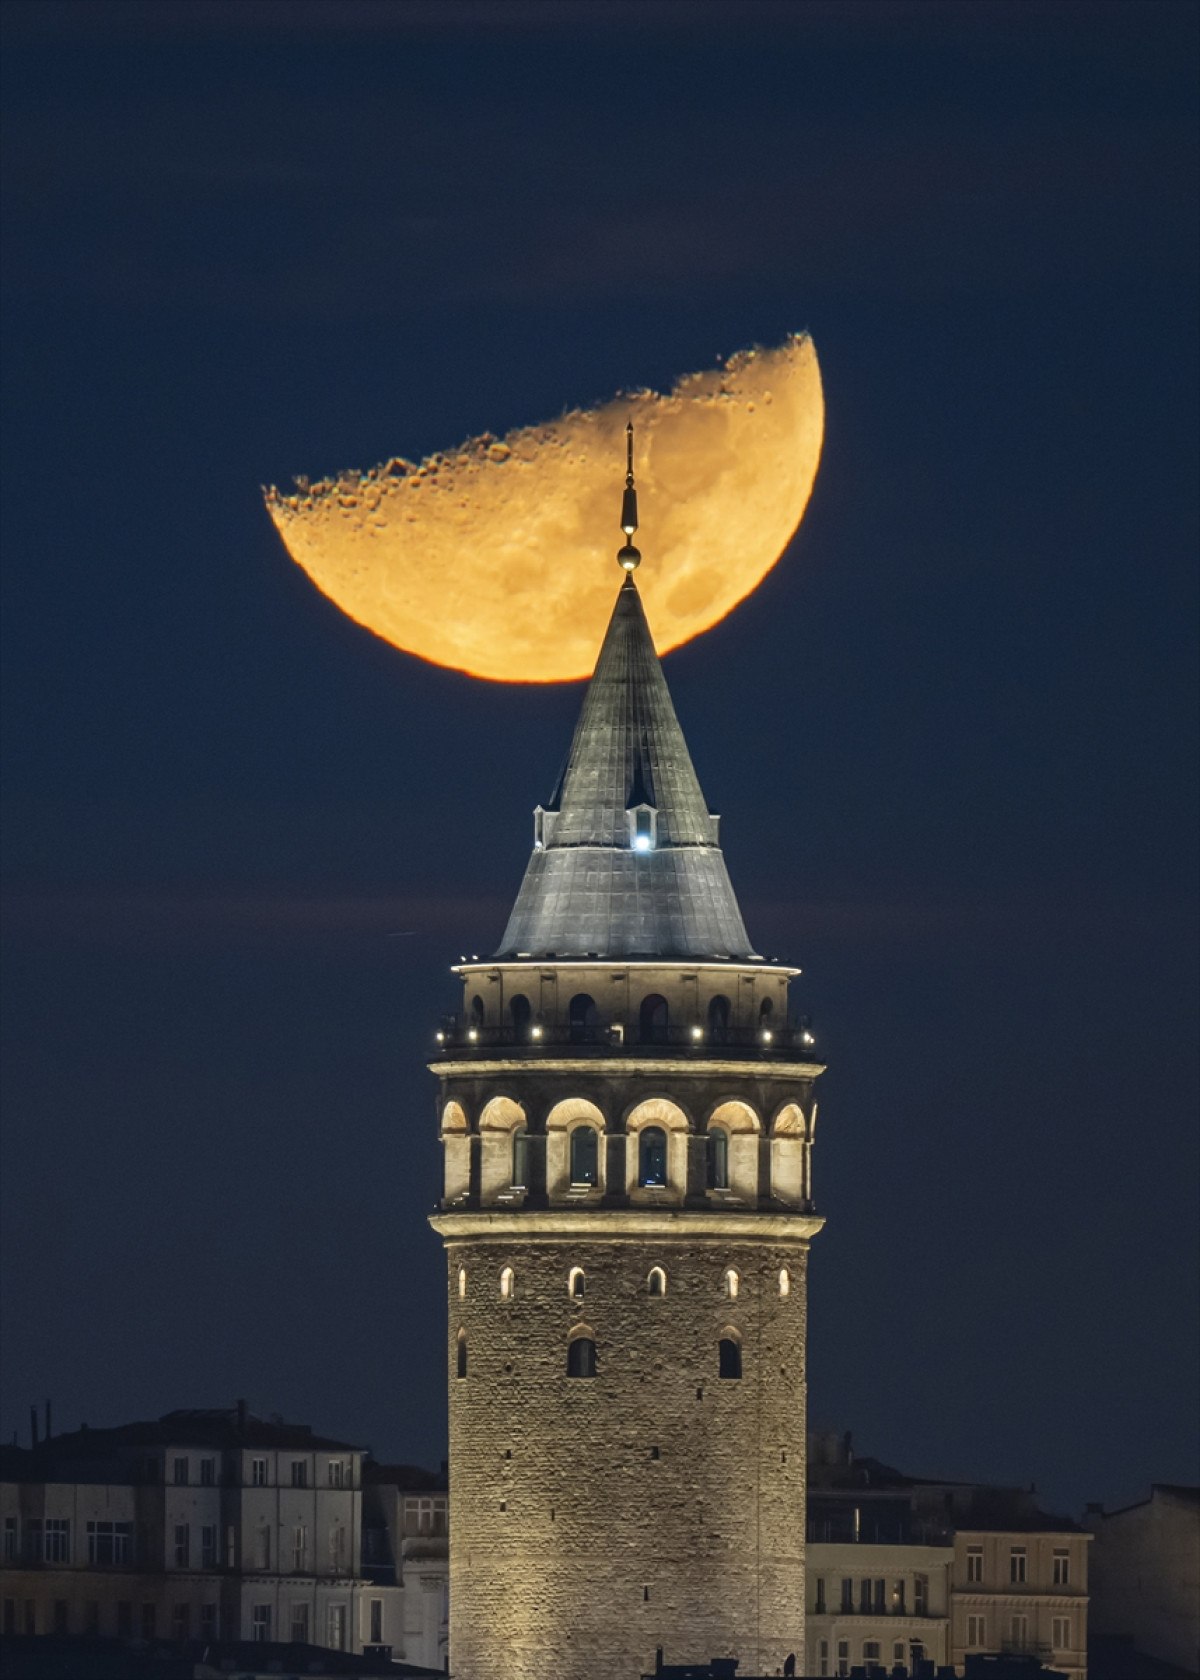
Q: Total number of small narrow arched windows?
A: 6